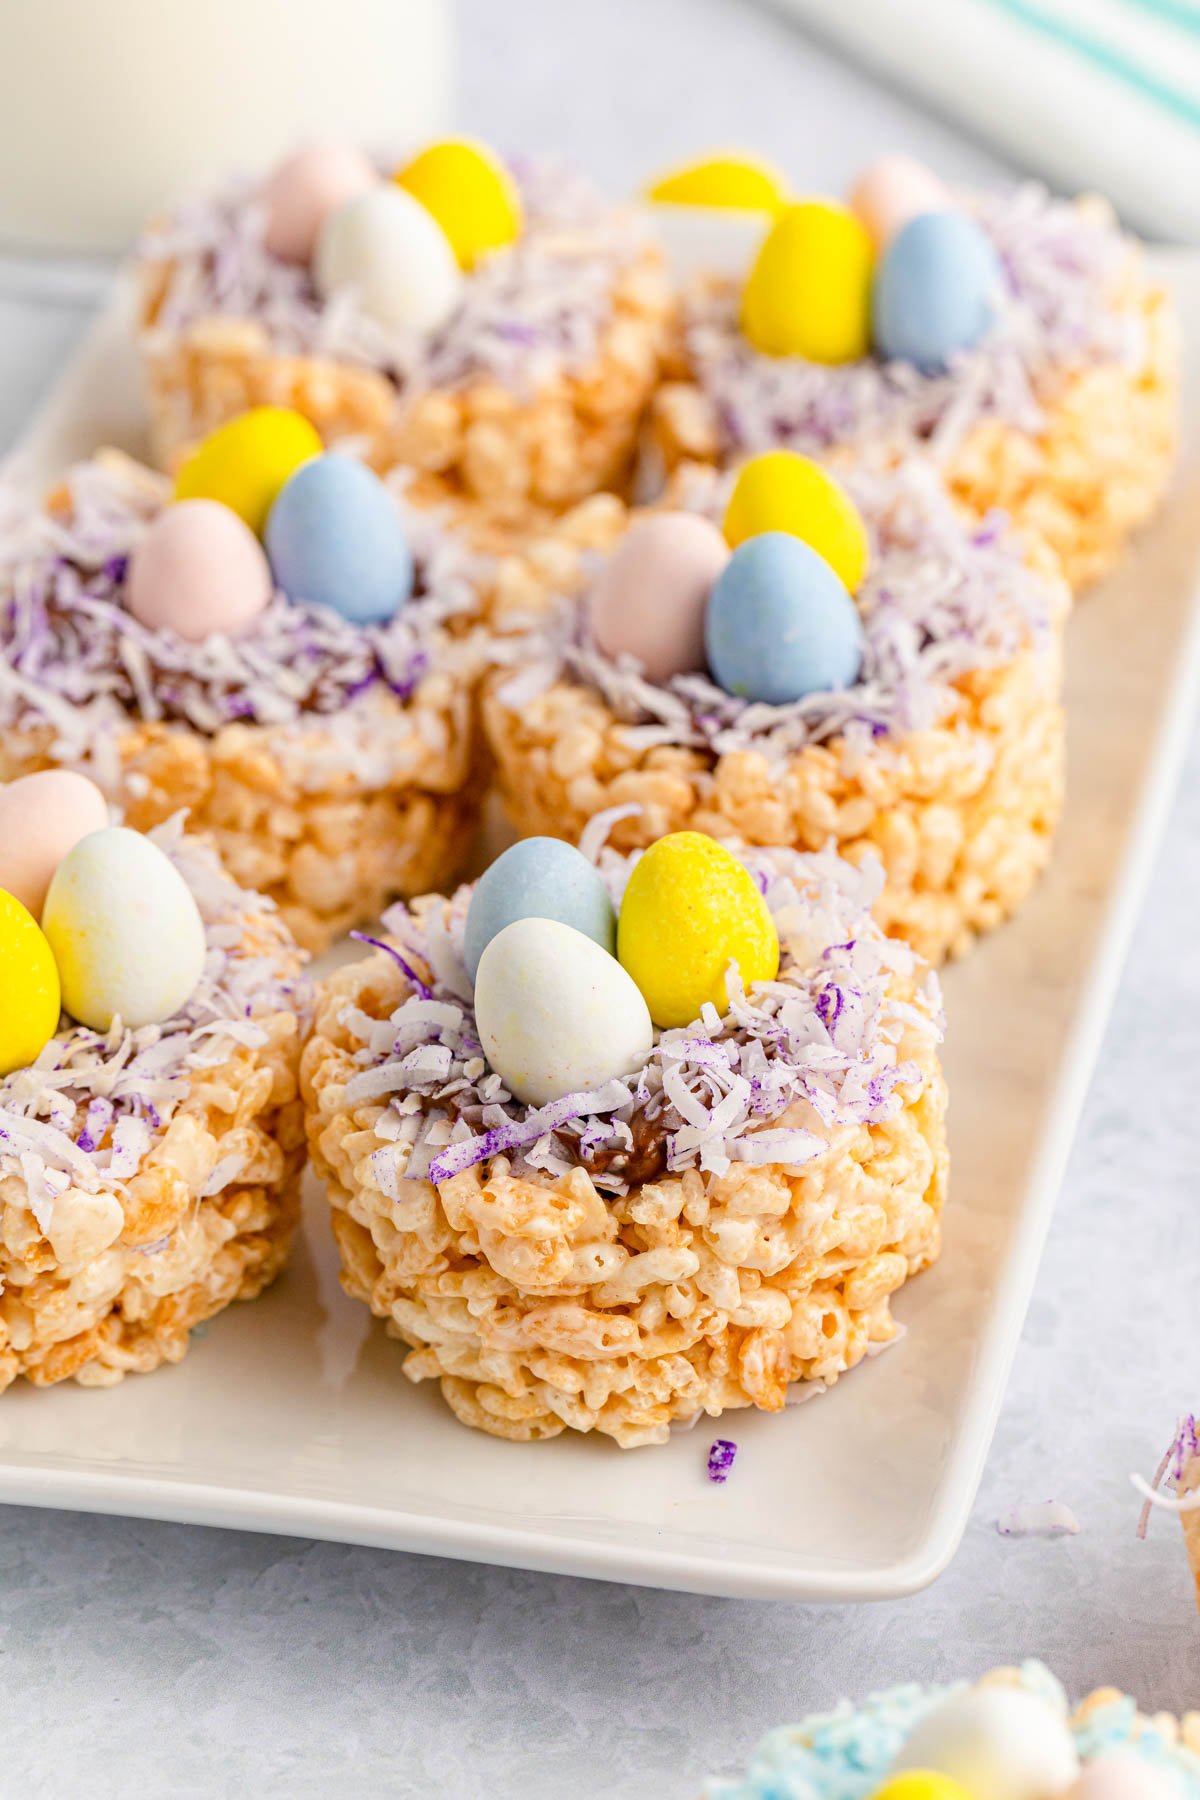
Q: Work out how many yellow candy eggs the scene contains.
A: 8